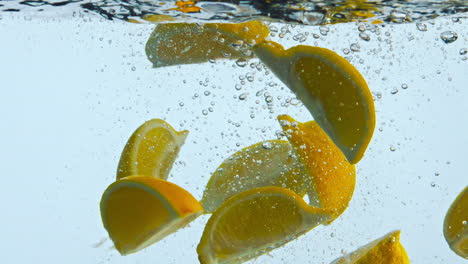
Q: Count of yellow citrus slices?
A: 9